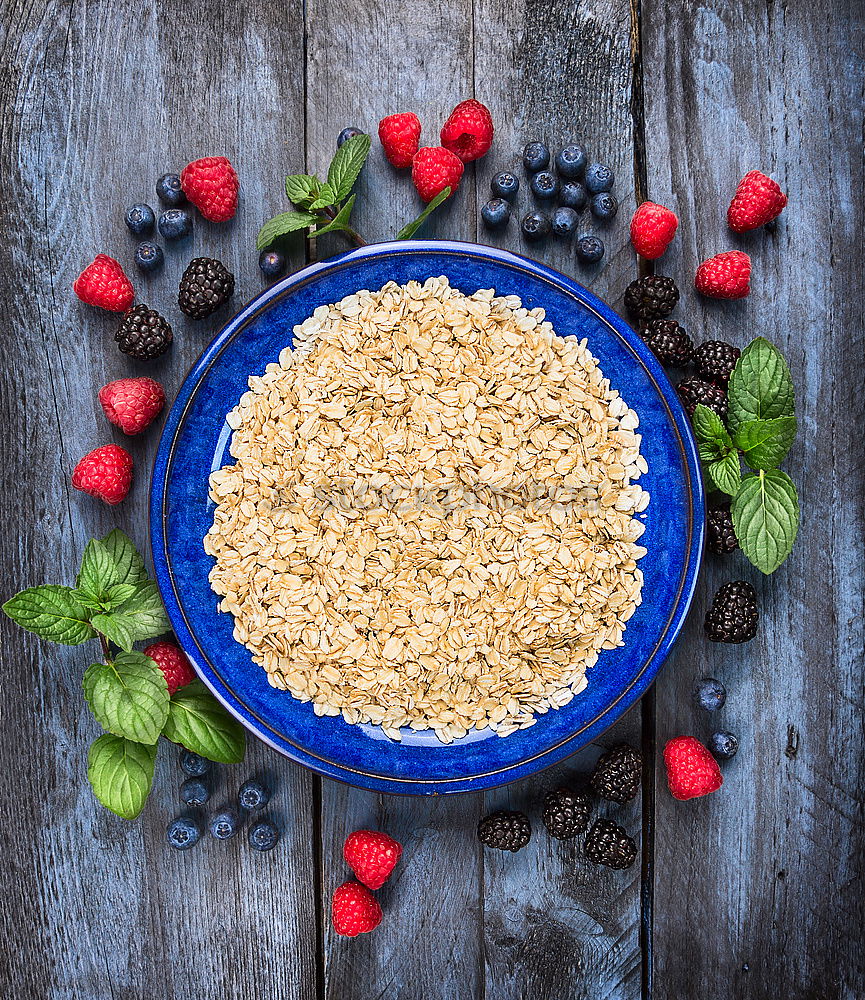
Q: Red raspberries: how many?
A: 14